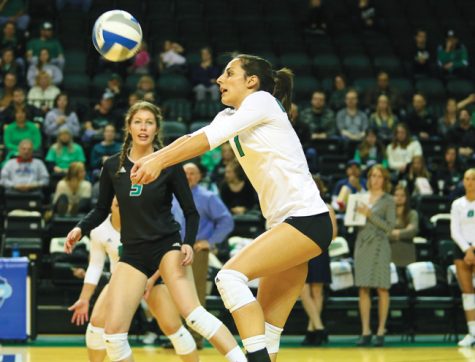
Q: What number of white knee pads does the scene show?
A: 7